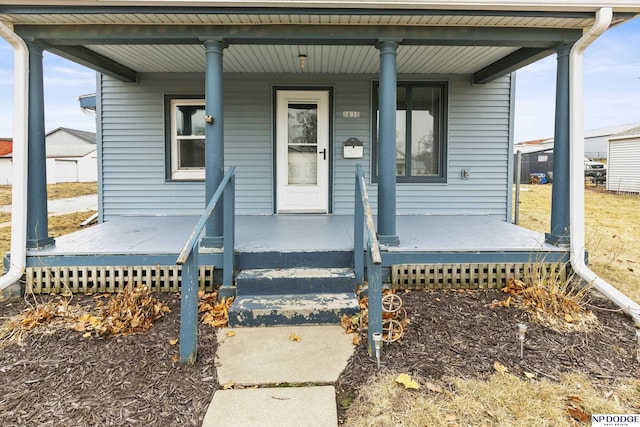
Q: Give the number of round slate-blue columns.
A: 4